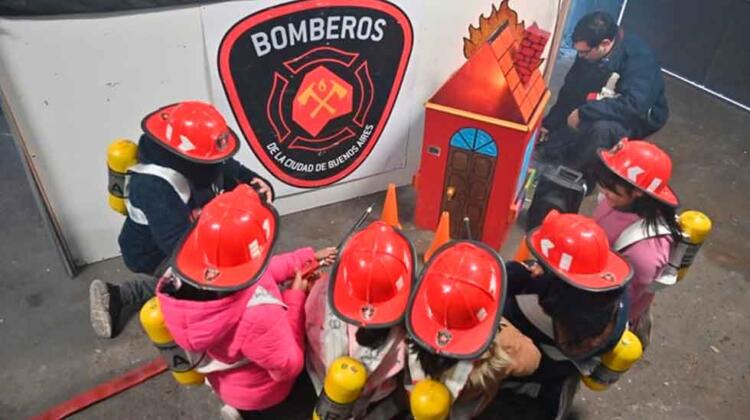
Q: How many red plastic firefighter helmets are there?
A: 6